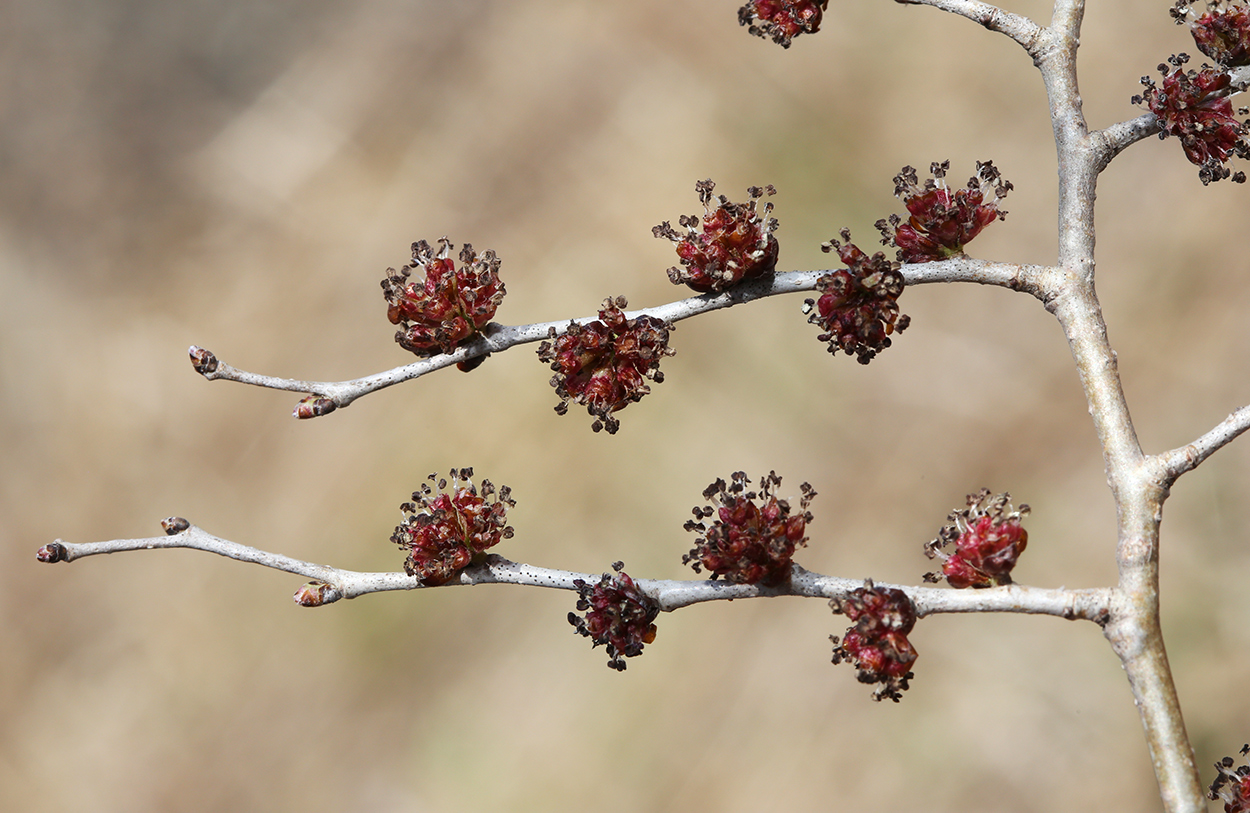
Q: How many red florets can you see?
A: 14